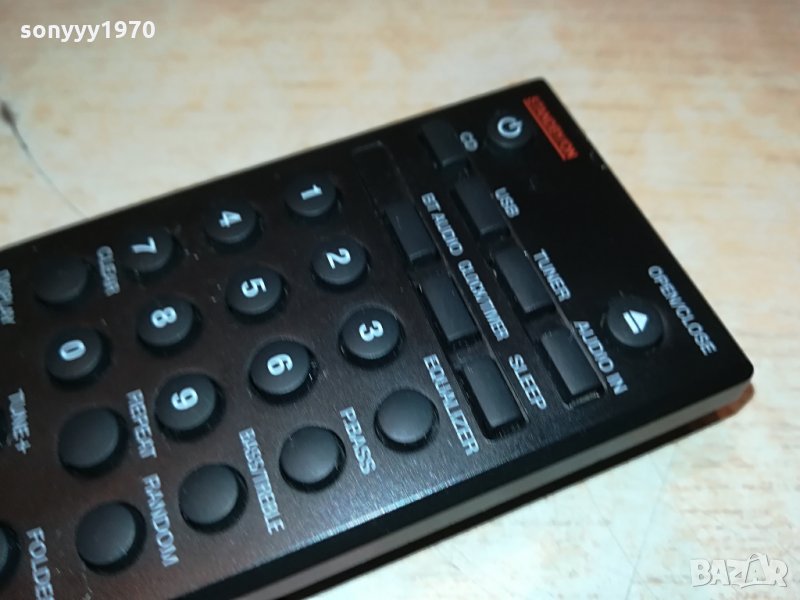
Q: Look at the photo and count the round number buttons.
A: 10